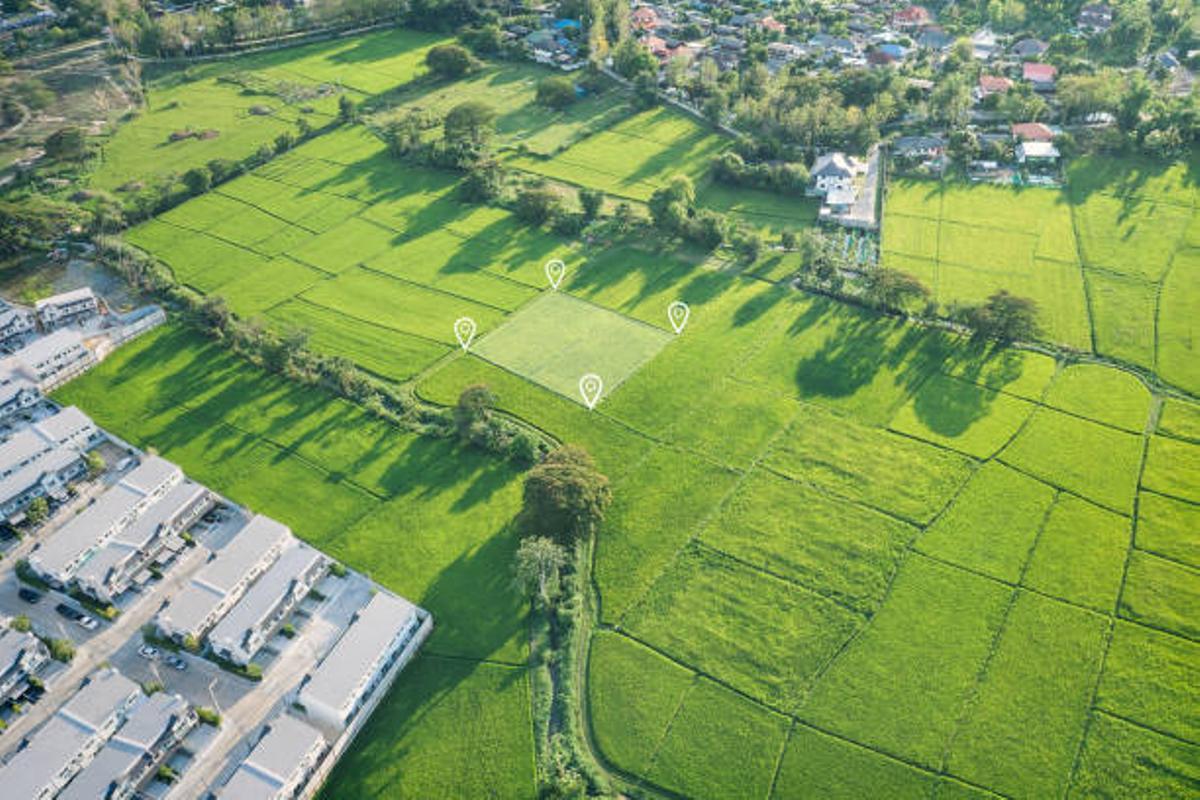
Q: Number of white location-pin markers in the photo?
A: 4